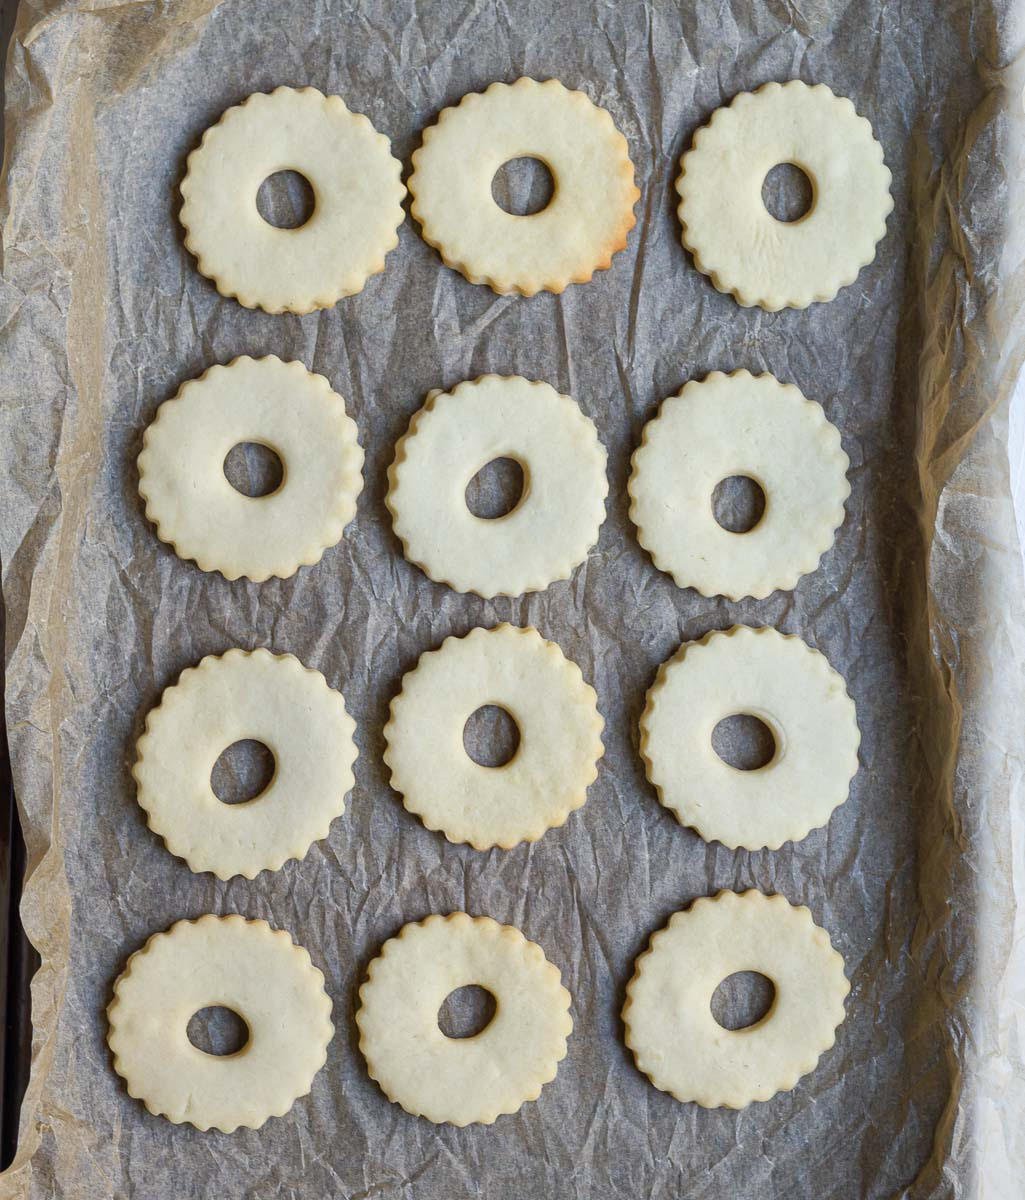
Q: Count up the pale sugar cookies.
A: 12